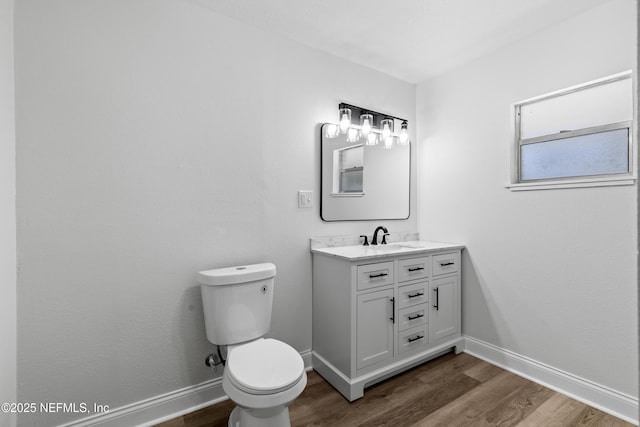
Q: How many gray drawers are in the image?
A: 6